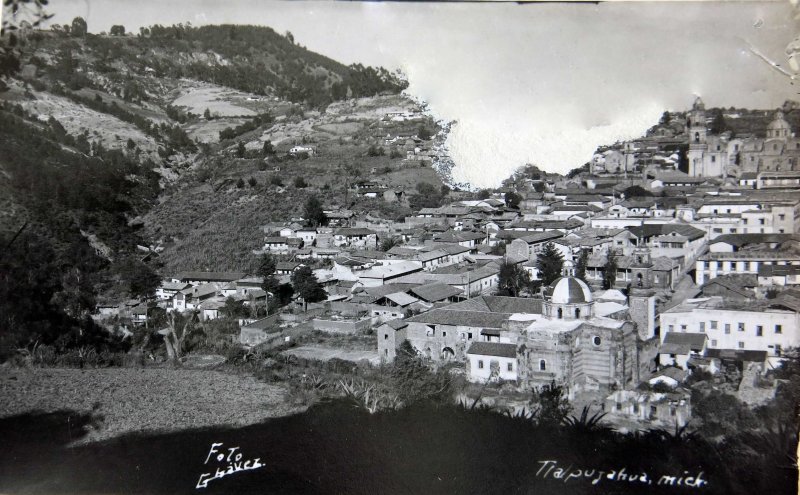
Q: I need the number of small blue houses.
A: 0